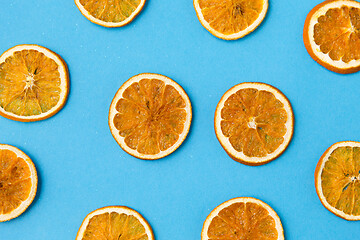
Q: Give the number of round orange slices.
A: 10